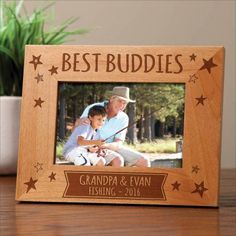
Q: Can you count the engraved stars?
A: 14